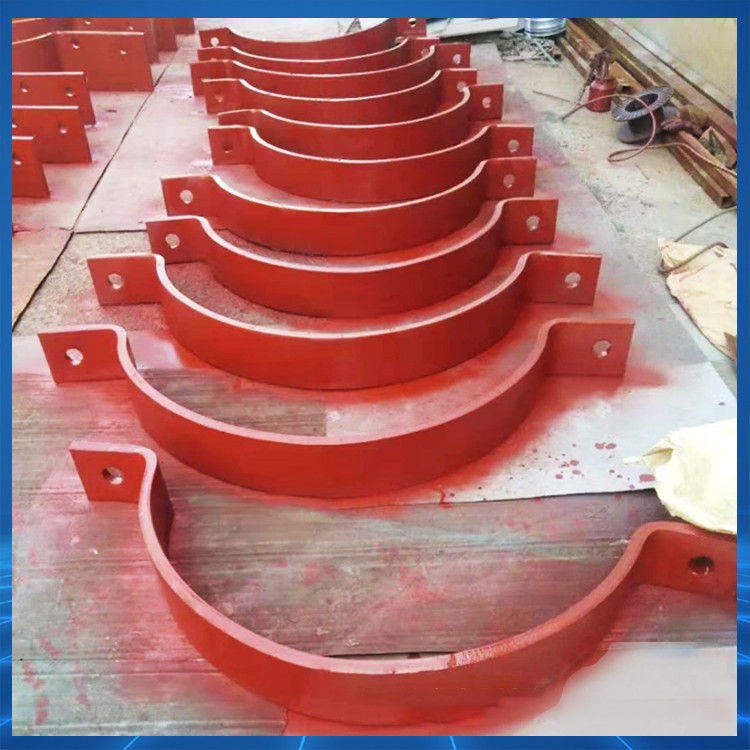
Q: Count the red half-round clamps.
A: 11